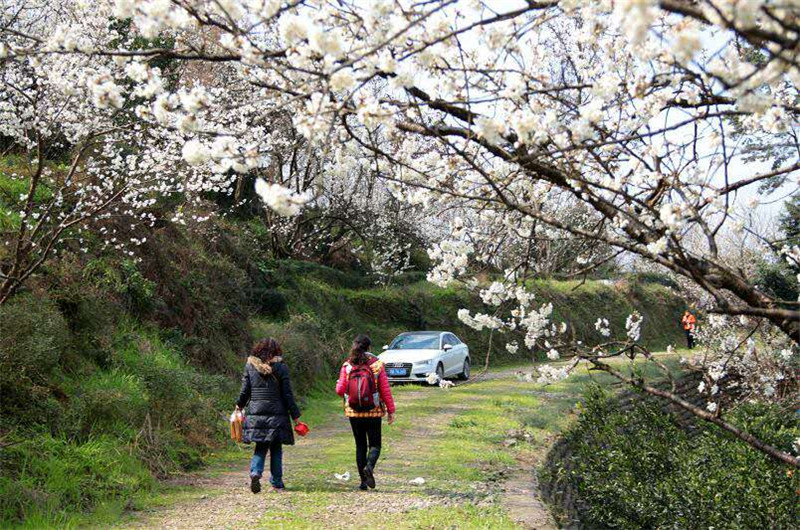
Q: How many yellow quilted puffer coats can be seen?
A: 0